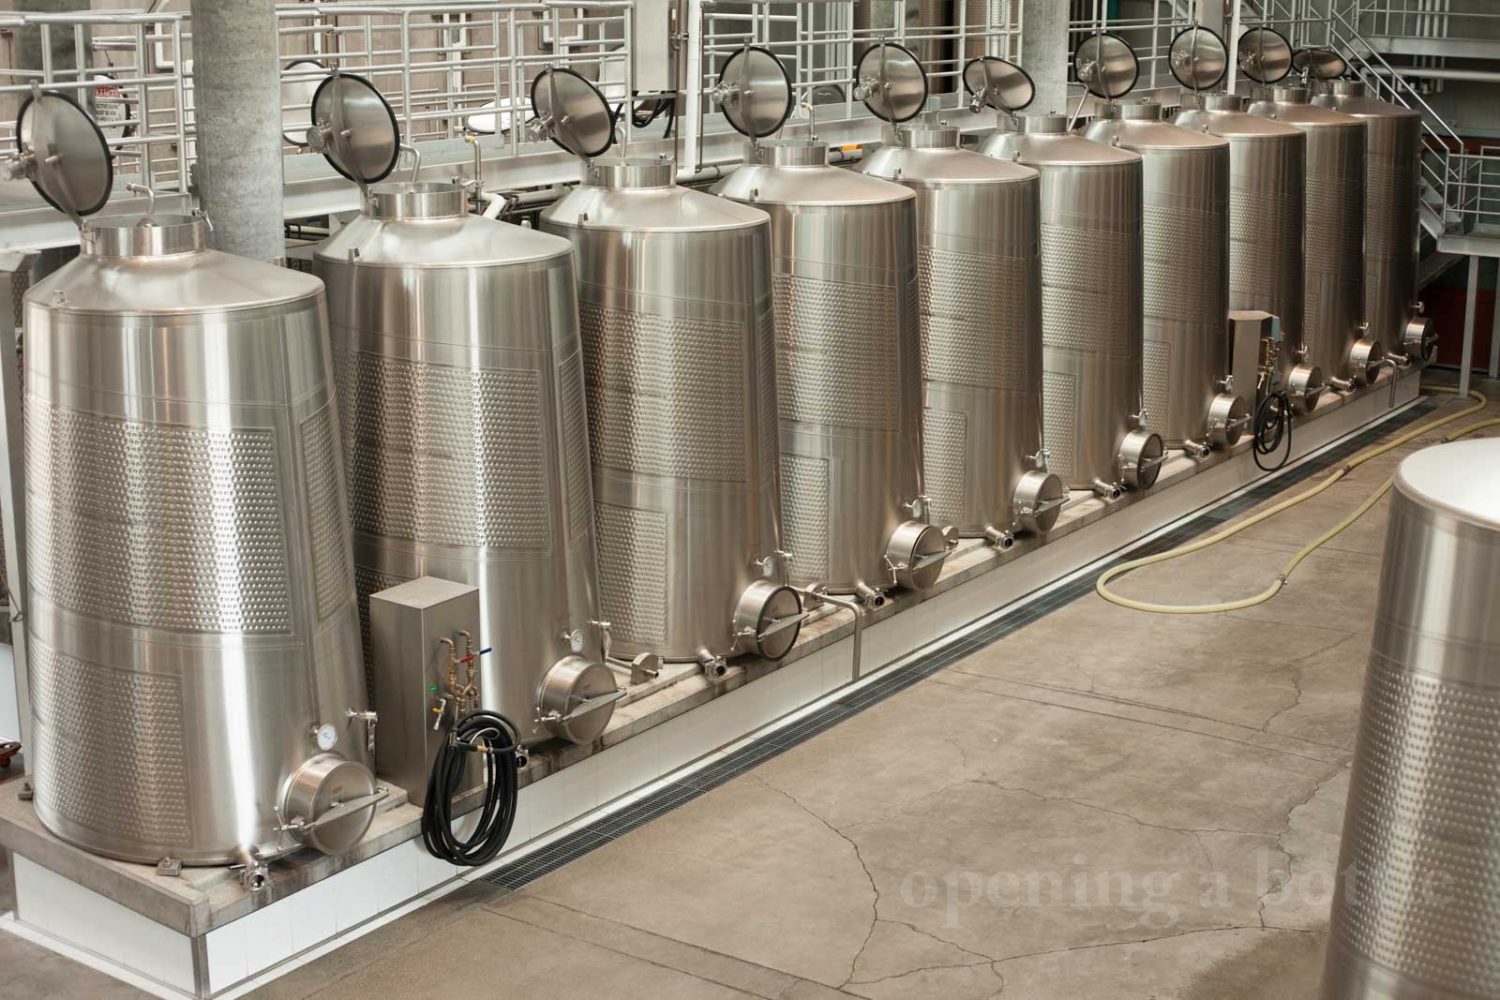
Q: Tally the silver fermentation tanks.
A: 11